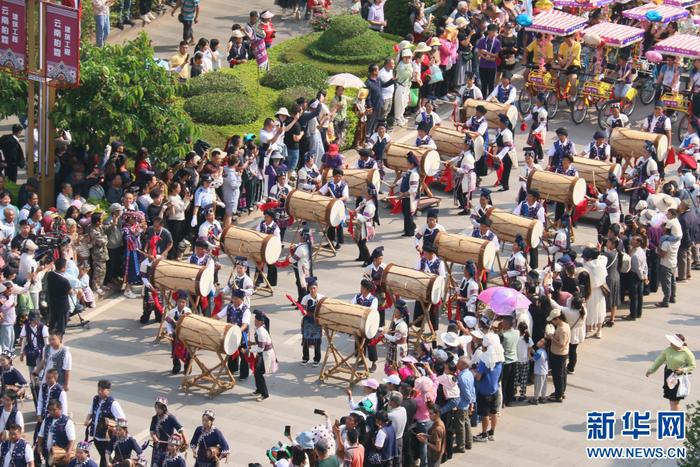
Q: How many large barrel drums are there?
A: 15